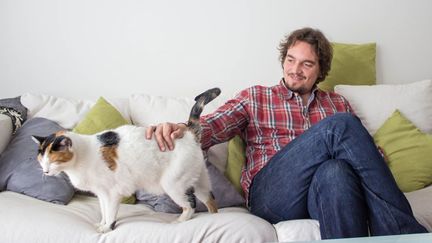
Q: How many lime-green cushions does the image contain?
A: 4